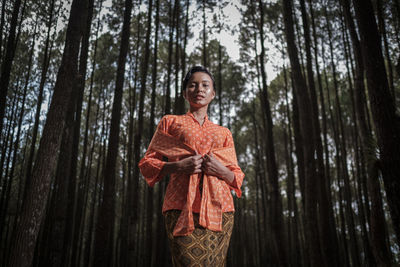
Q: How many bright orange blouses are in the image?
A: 1